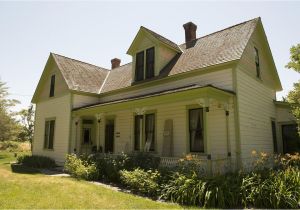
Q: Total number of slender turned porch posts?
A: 5